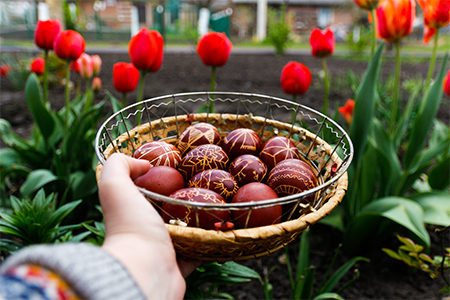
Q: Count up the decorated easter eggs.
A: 9